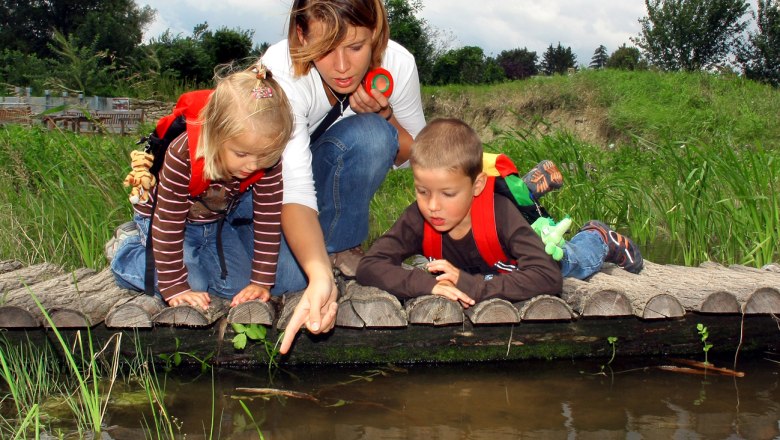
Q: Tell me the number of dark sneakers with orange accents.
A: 2